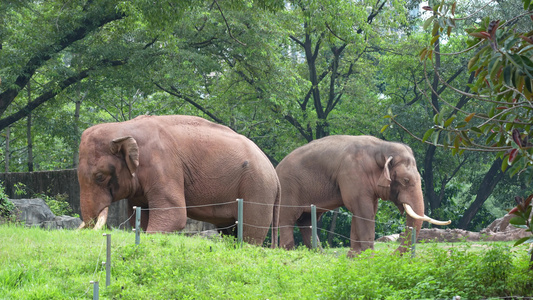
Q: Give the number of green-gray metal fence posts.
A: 6